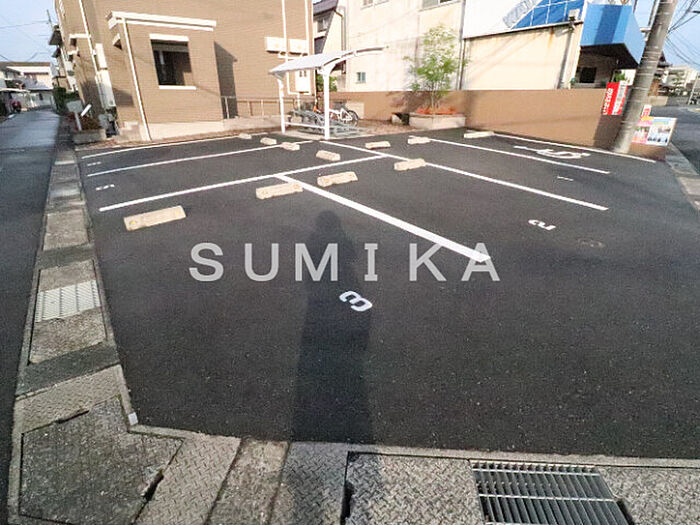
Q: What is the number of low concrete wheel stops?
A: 11